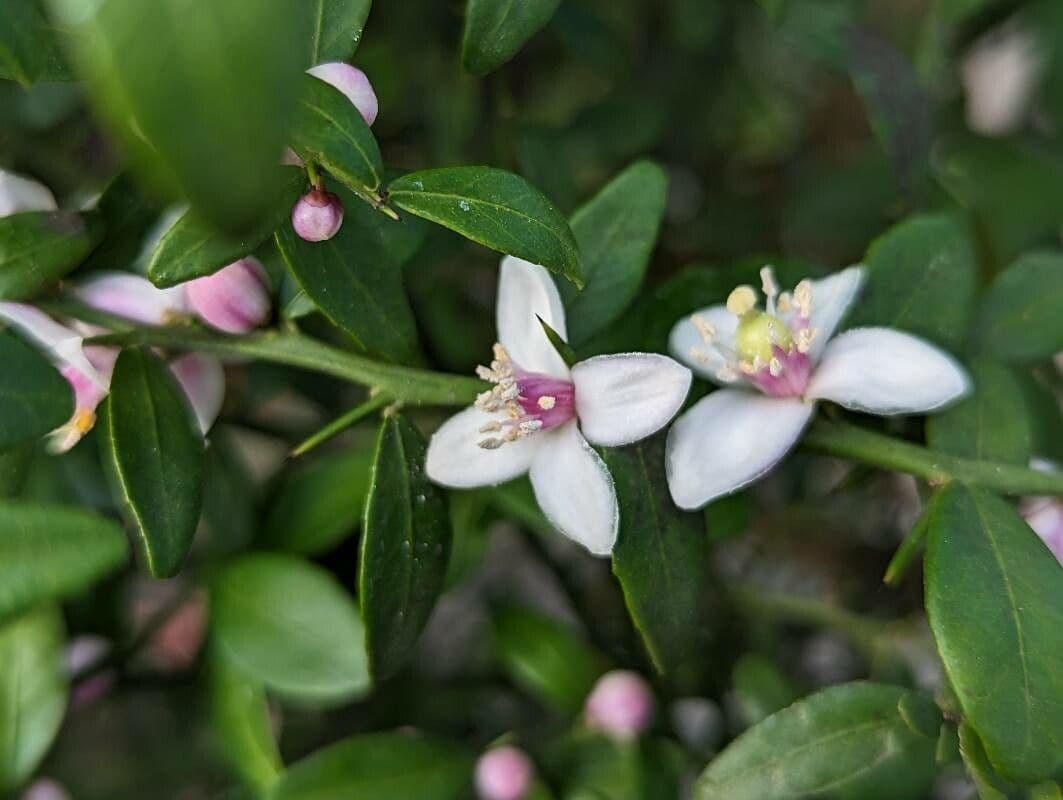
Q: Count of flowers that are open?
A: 2